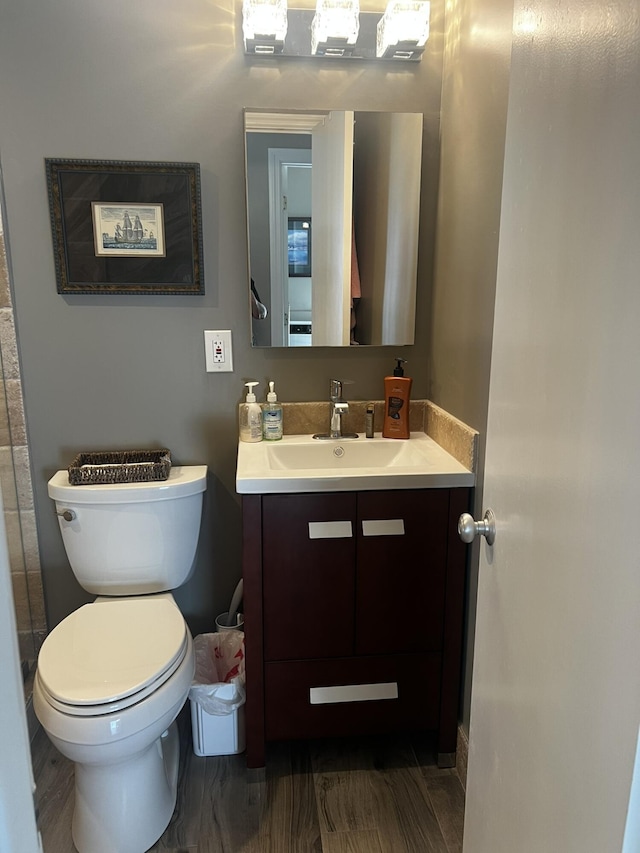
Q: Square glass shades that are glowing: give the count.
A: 3